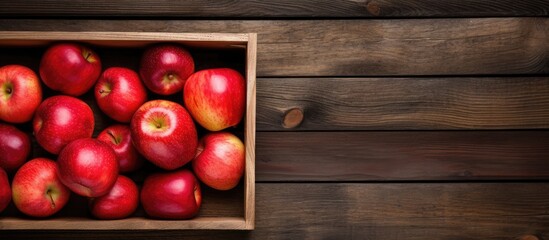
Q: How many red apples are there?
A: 15